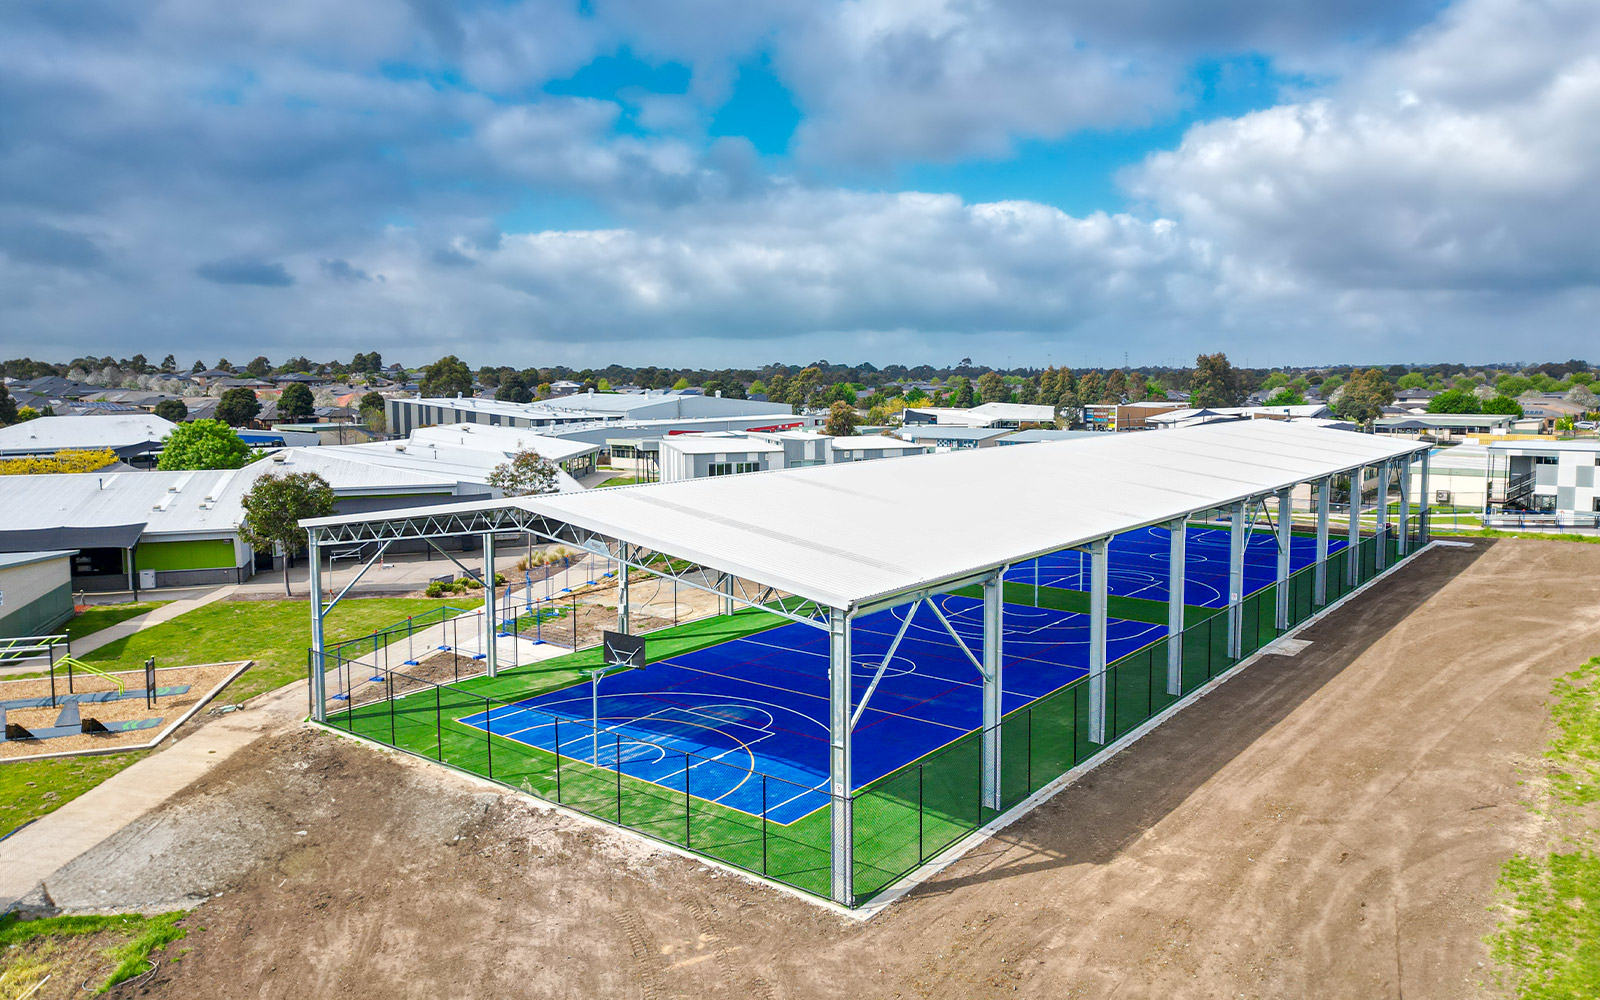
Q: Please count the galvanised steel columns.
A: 15